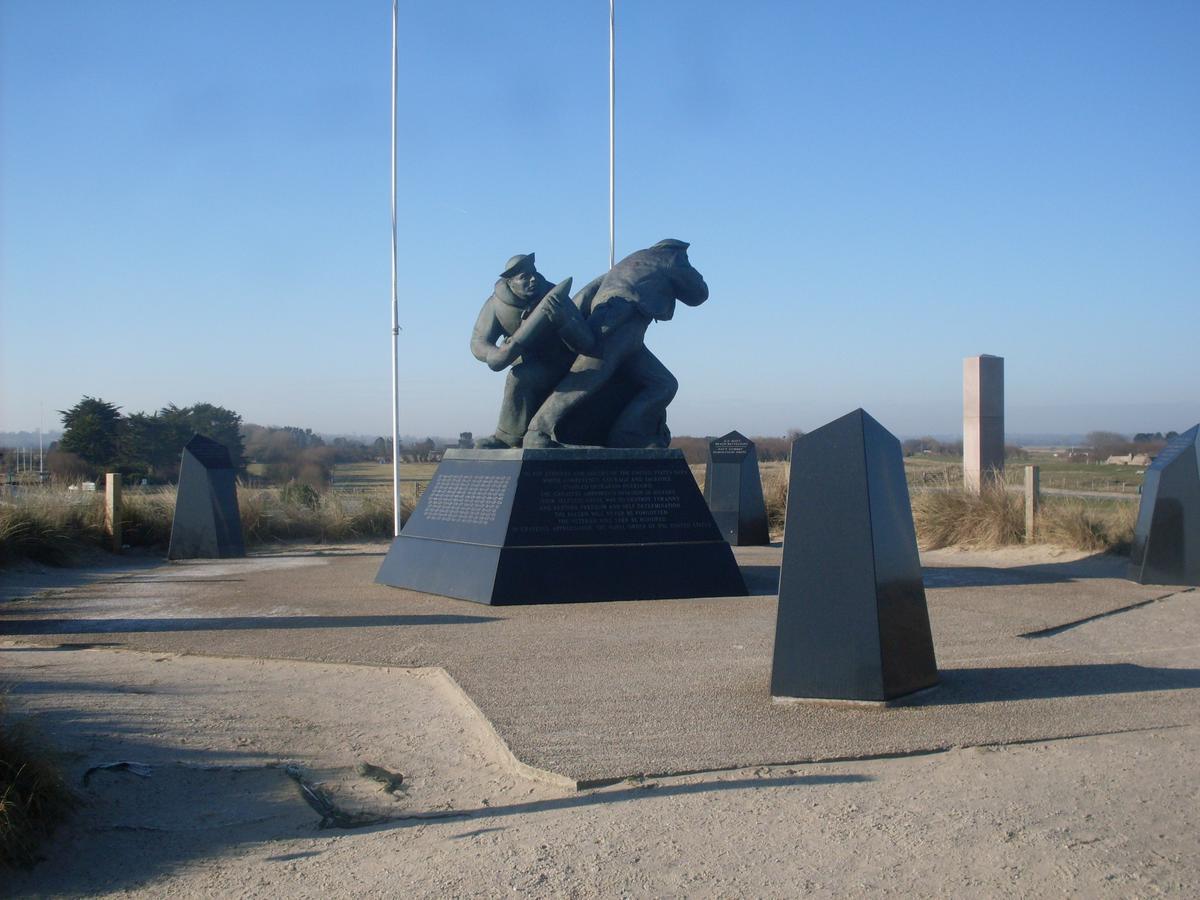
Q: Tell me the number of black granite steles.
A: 4